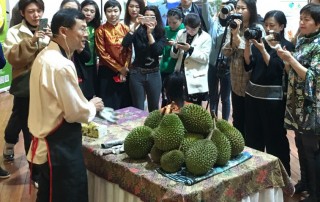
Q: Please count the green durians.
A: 10